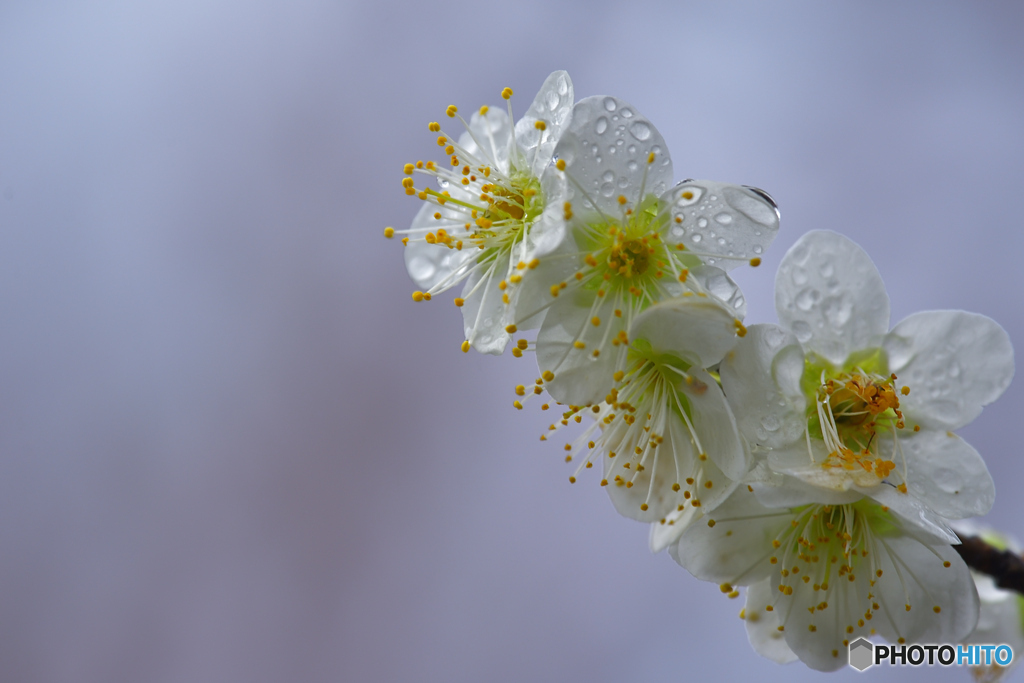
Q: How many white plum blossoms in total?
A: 5